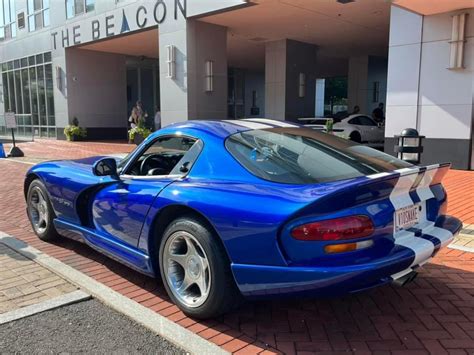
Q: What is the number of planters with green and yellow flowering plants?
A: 2